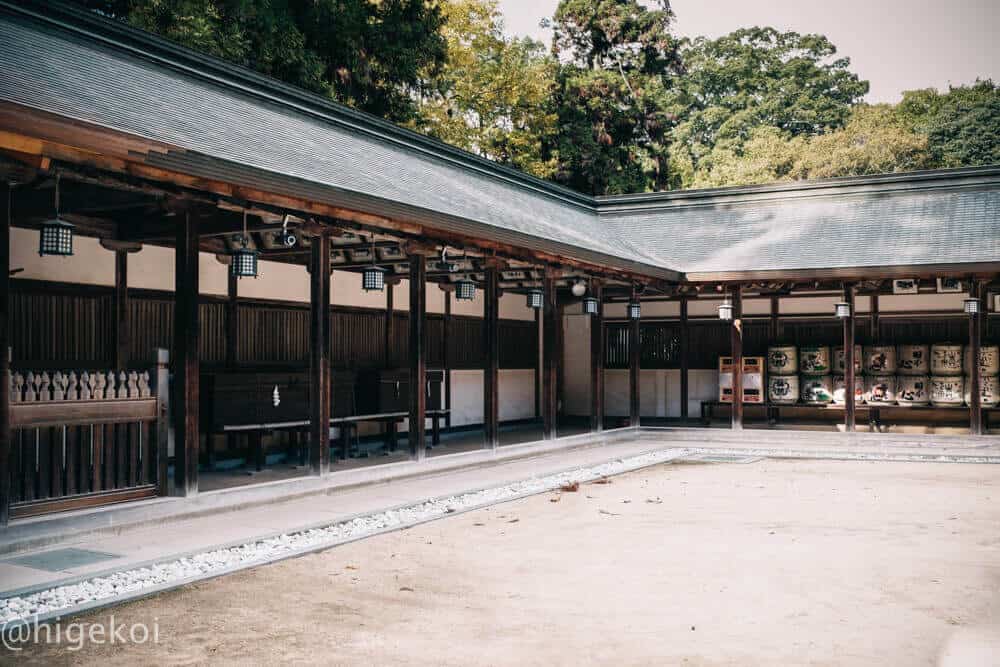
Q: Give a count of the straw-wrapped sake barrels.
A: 14